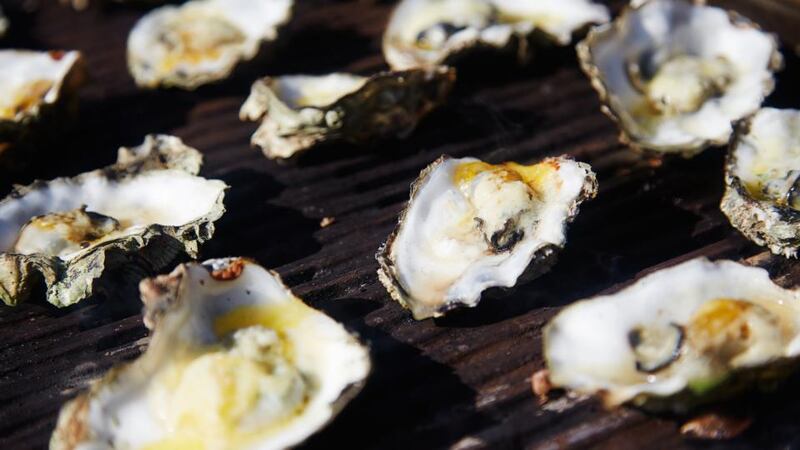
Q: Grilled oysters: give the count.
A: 10